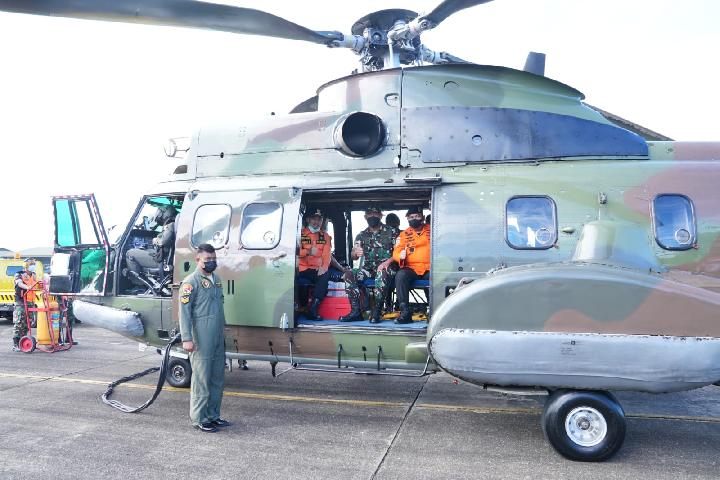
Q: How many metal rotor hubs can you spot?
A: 1